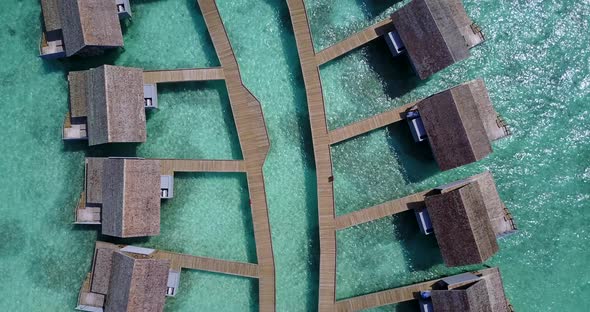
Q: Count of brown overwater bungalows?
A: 8